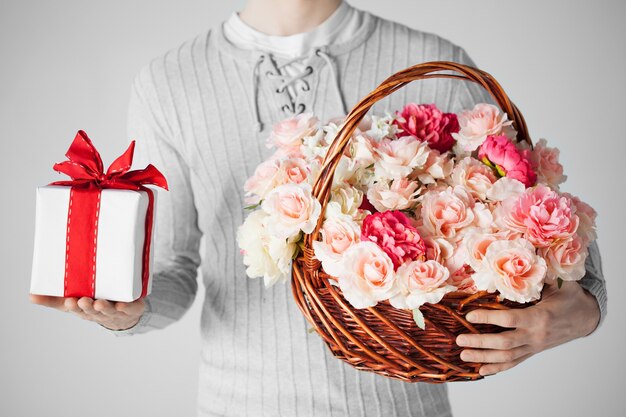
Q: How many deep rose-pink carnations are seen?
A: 3